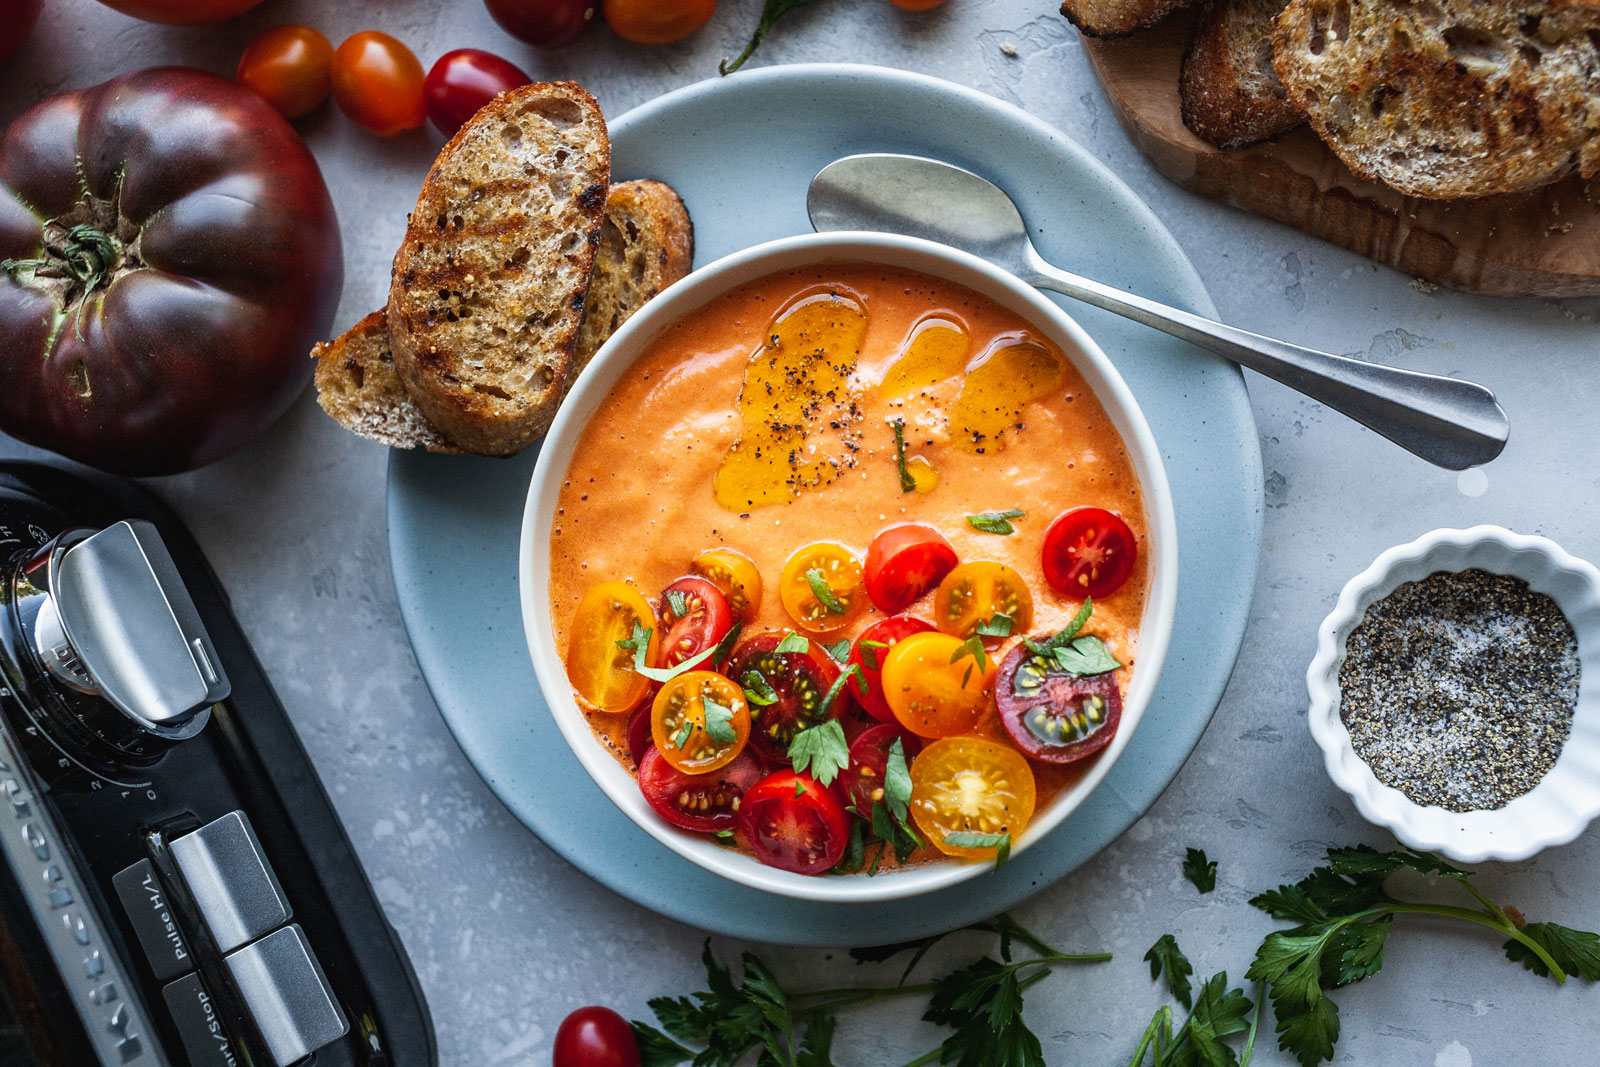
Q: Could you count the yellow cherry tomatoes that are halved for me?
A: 7